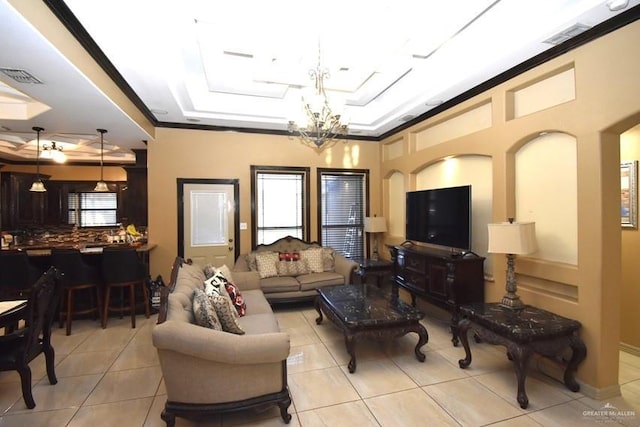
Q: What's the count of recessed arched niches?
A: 3